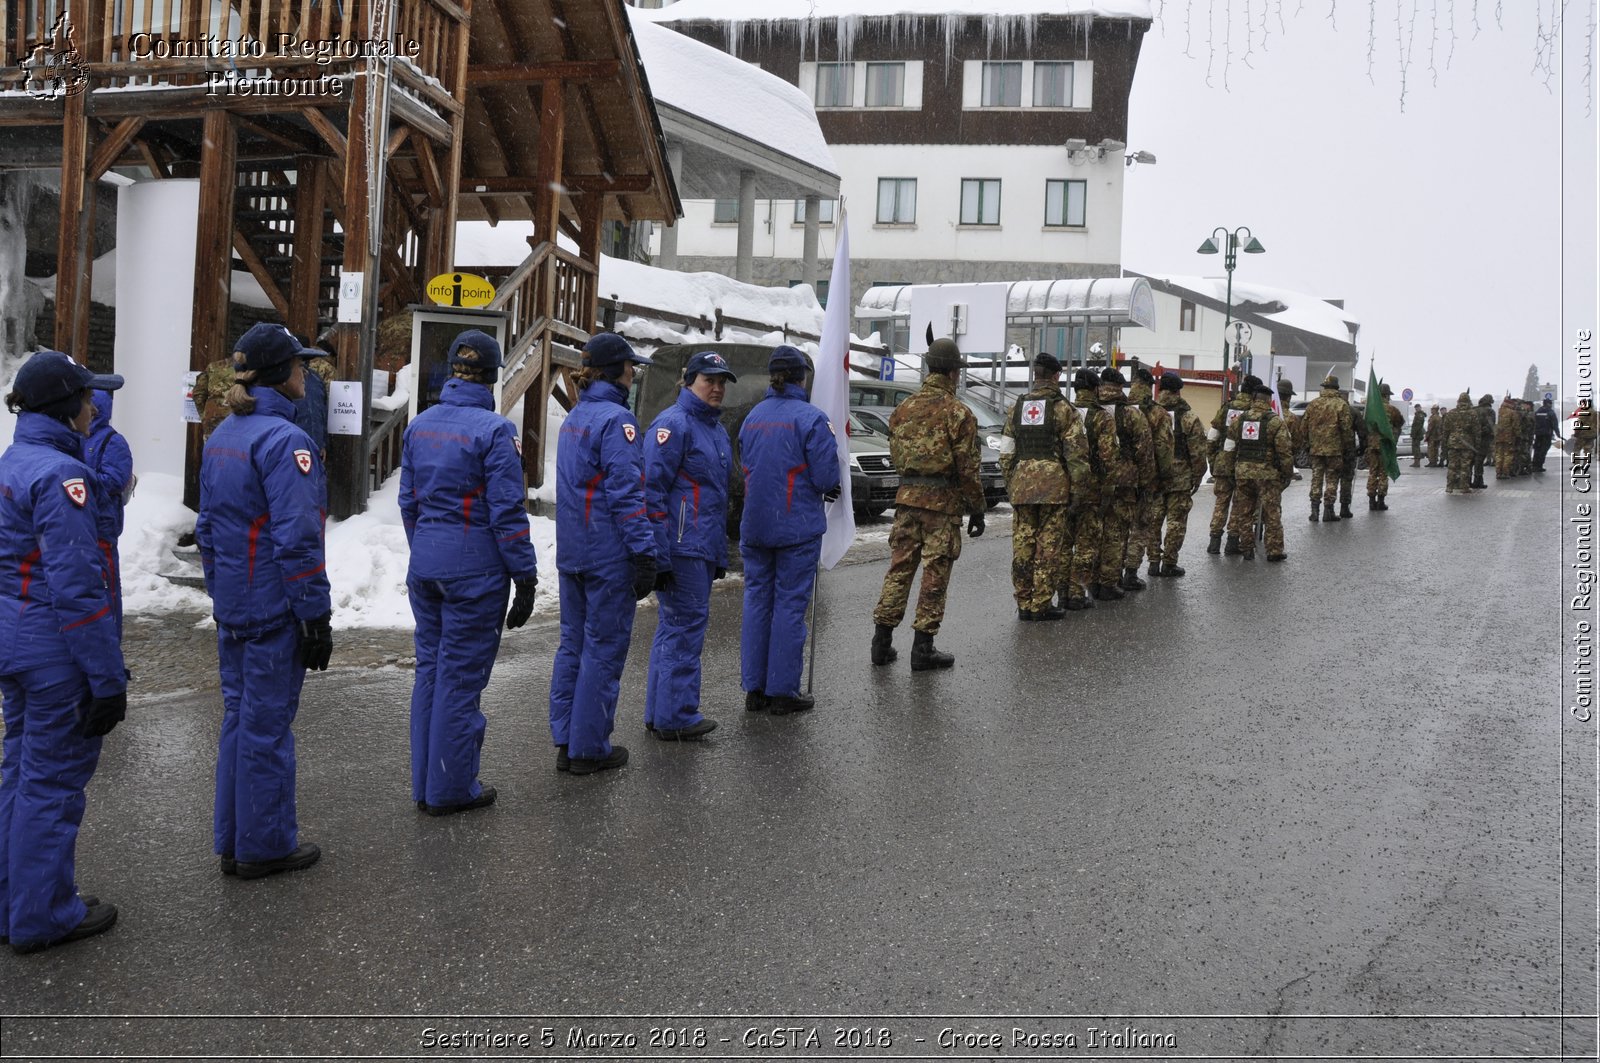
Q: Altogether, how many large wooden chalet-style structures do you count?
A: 1